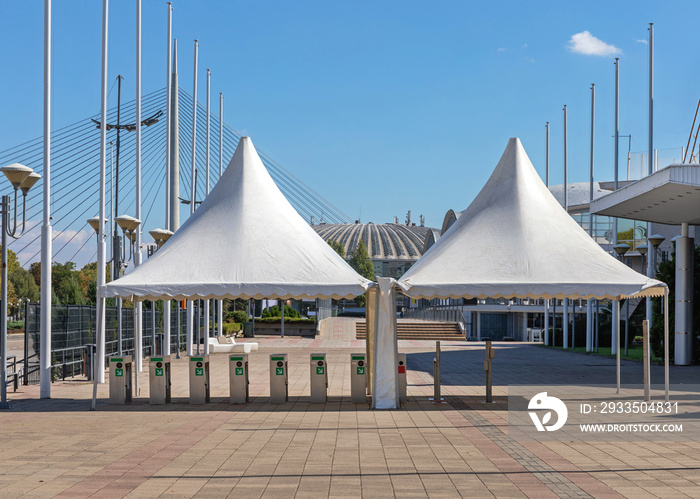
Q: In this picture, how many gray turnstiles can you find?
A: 8